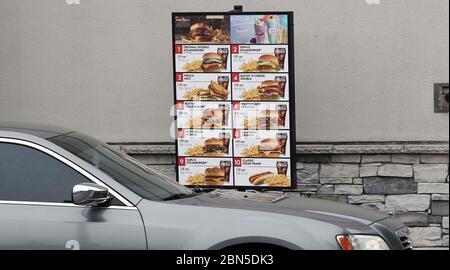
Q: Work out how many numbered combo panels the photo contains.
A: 10